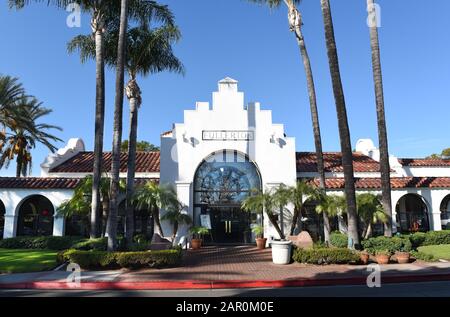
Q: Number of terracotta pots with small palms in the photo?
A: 2